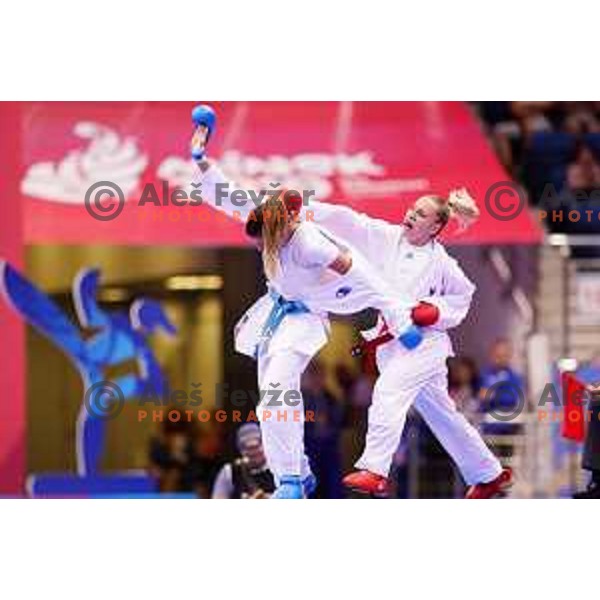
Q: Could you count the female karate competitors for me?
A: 2